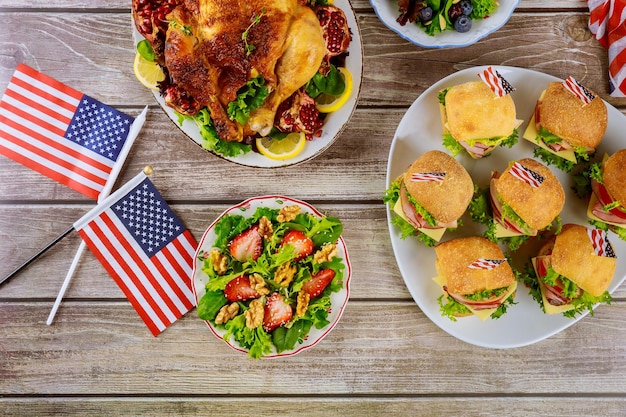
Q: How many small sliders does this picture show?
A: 7